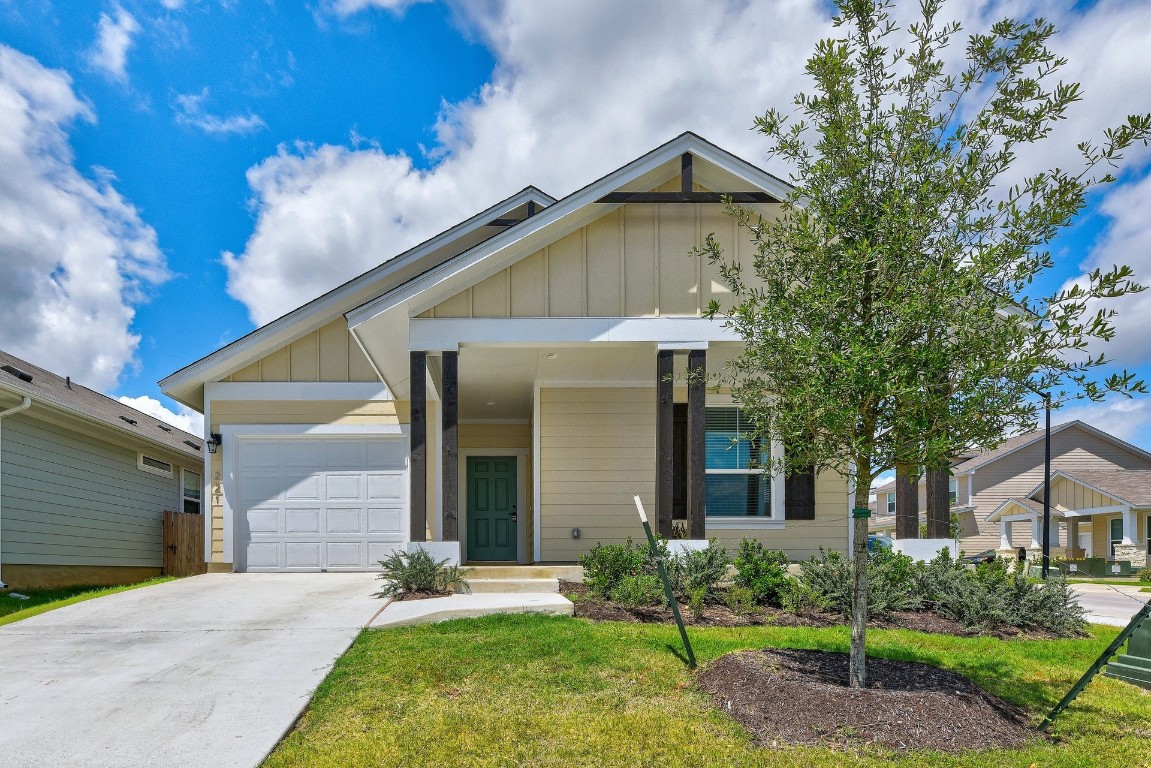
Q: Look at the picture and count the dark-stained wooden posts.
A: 6